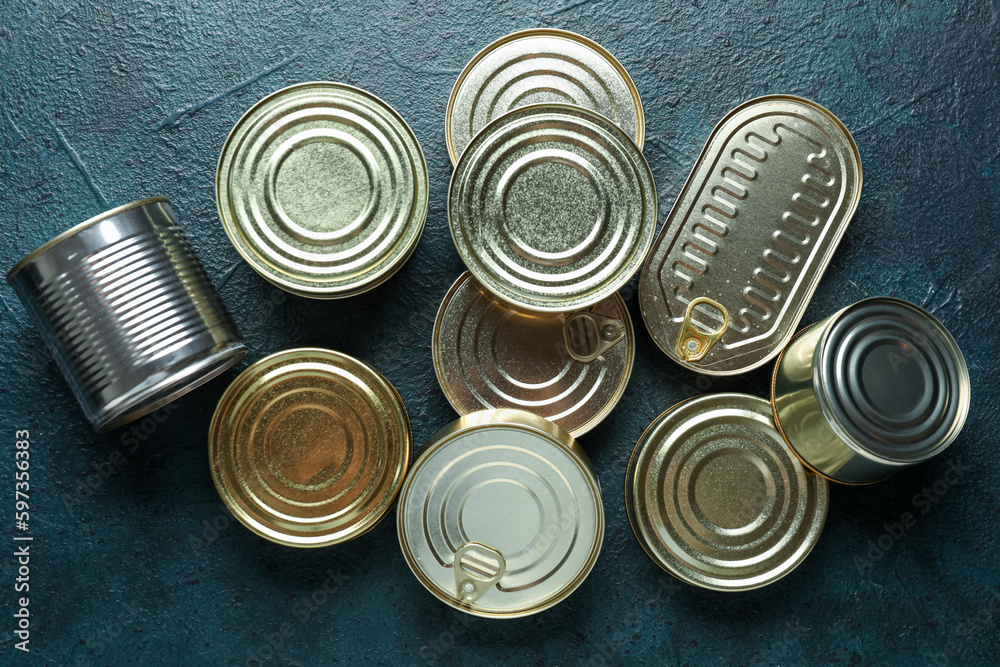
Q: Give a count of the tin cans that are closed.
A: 10